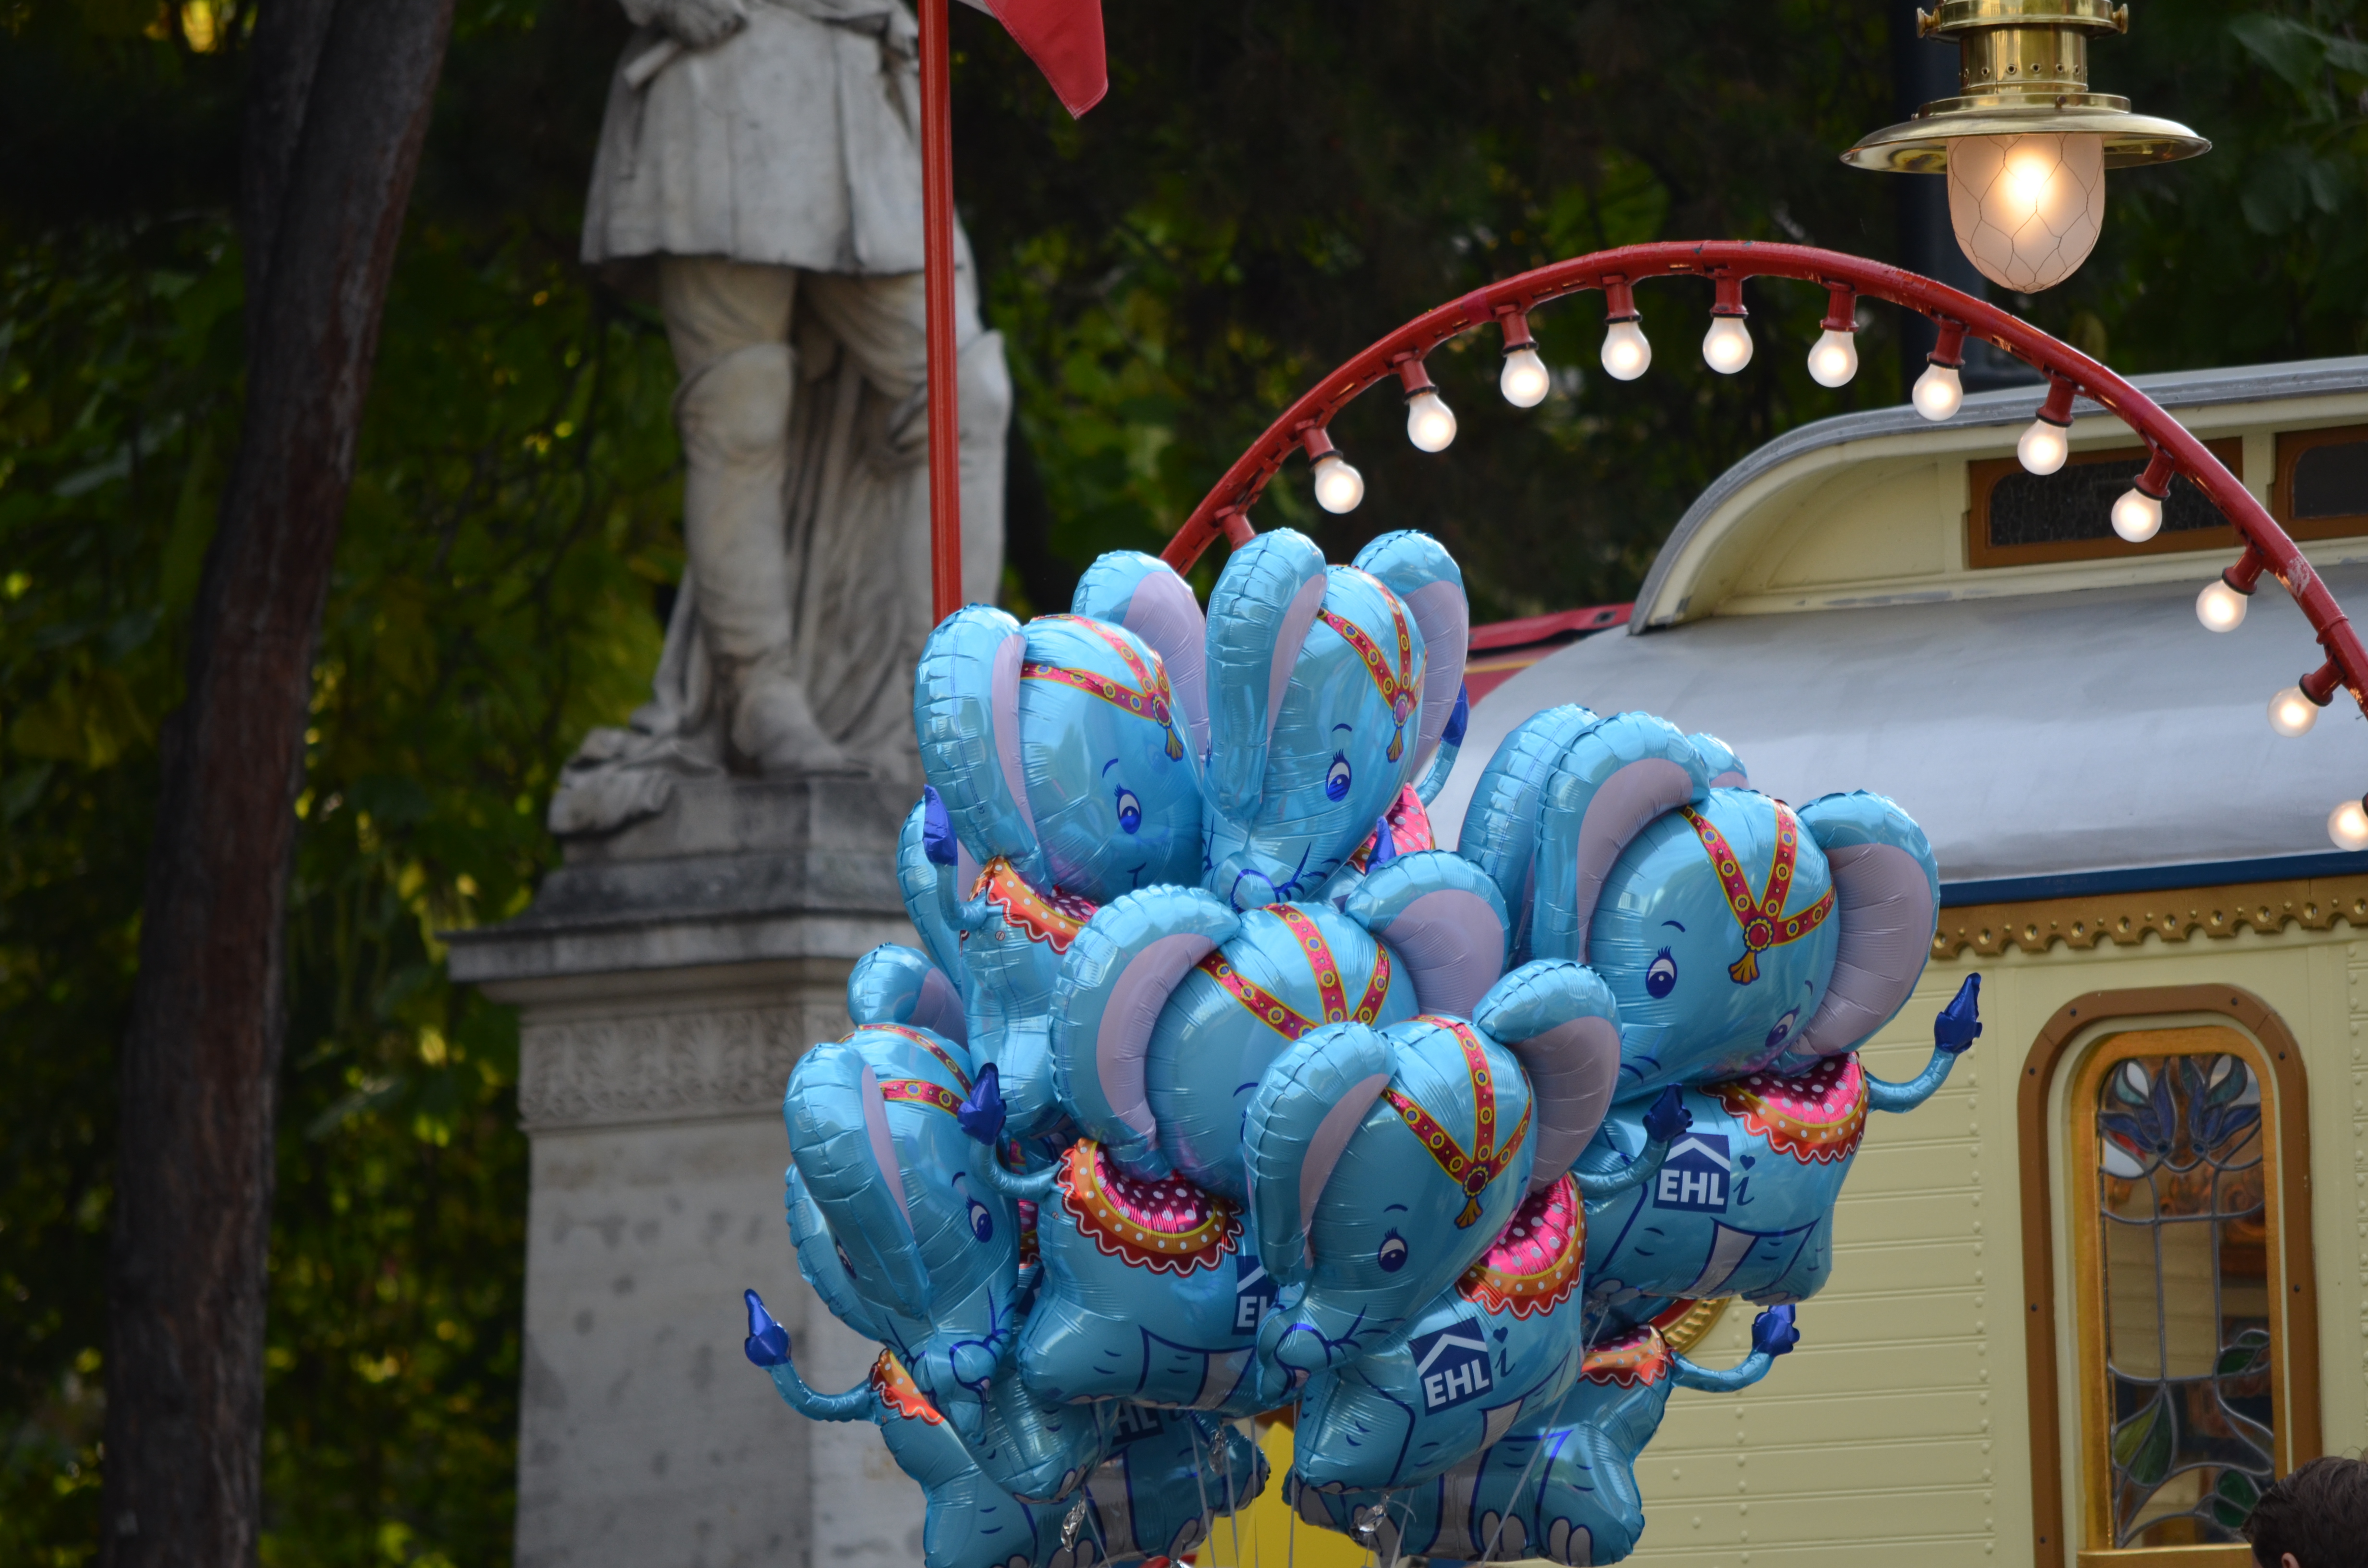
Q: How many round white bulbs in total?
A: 12